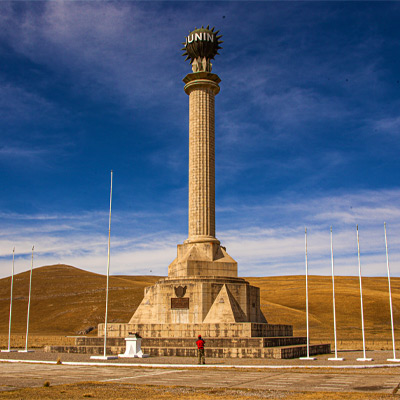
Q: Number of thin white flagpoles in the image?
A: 7